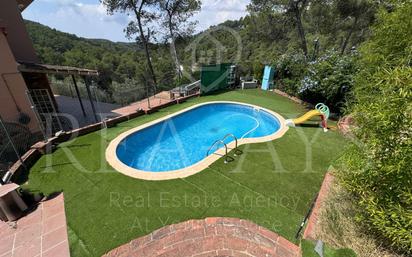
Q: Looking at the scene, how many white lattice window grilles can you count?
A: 1